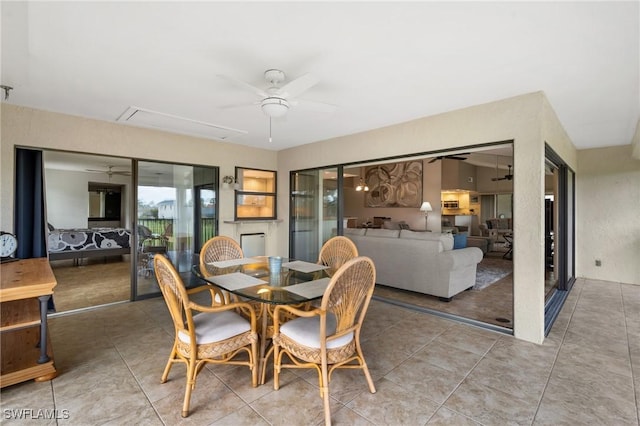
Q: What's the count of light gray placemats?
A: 4